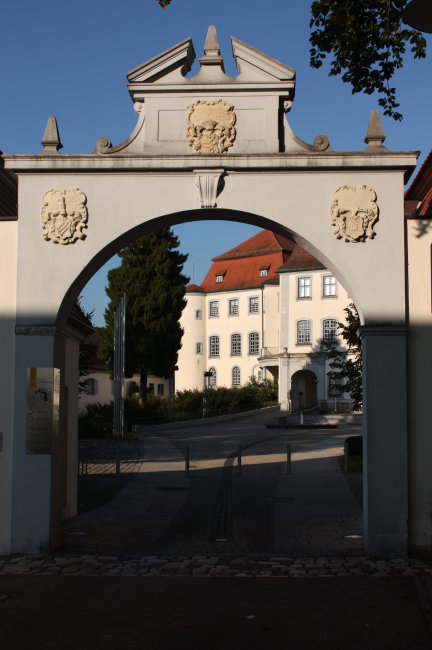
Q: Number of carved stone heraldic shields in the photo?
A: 3